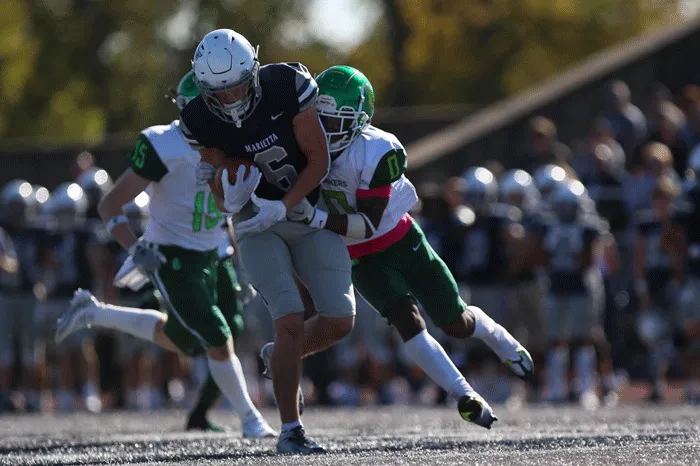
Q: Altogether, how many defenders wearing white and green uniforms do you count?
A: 2